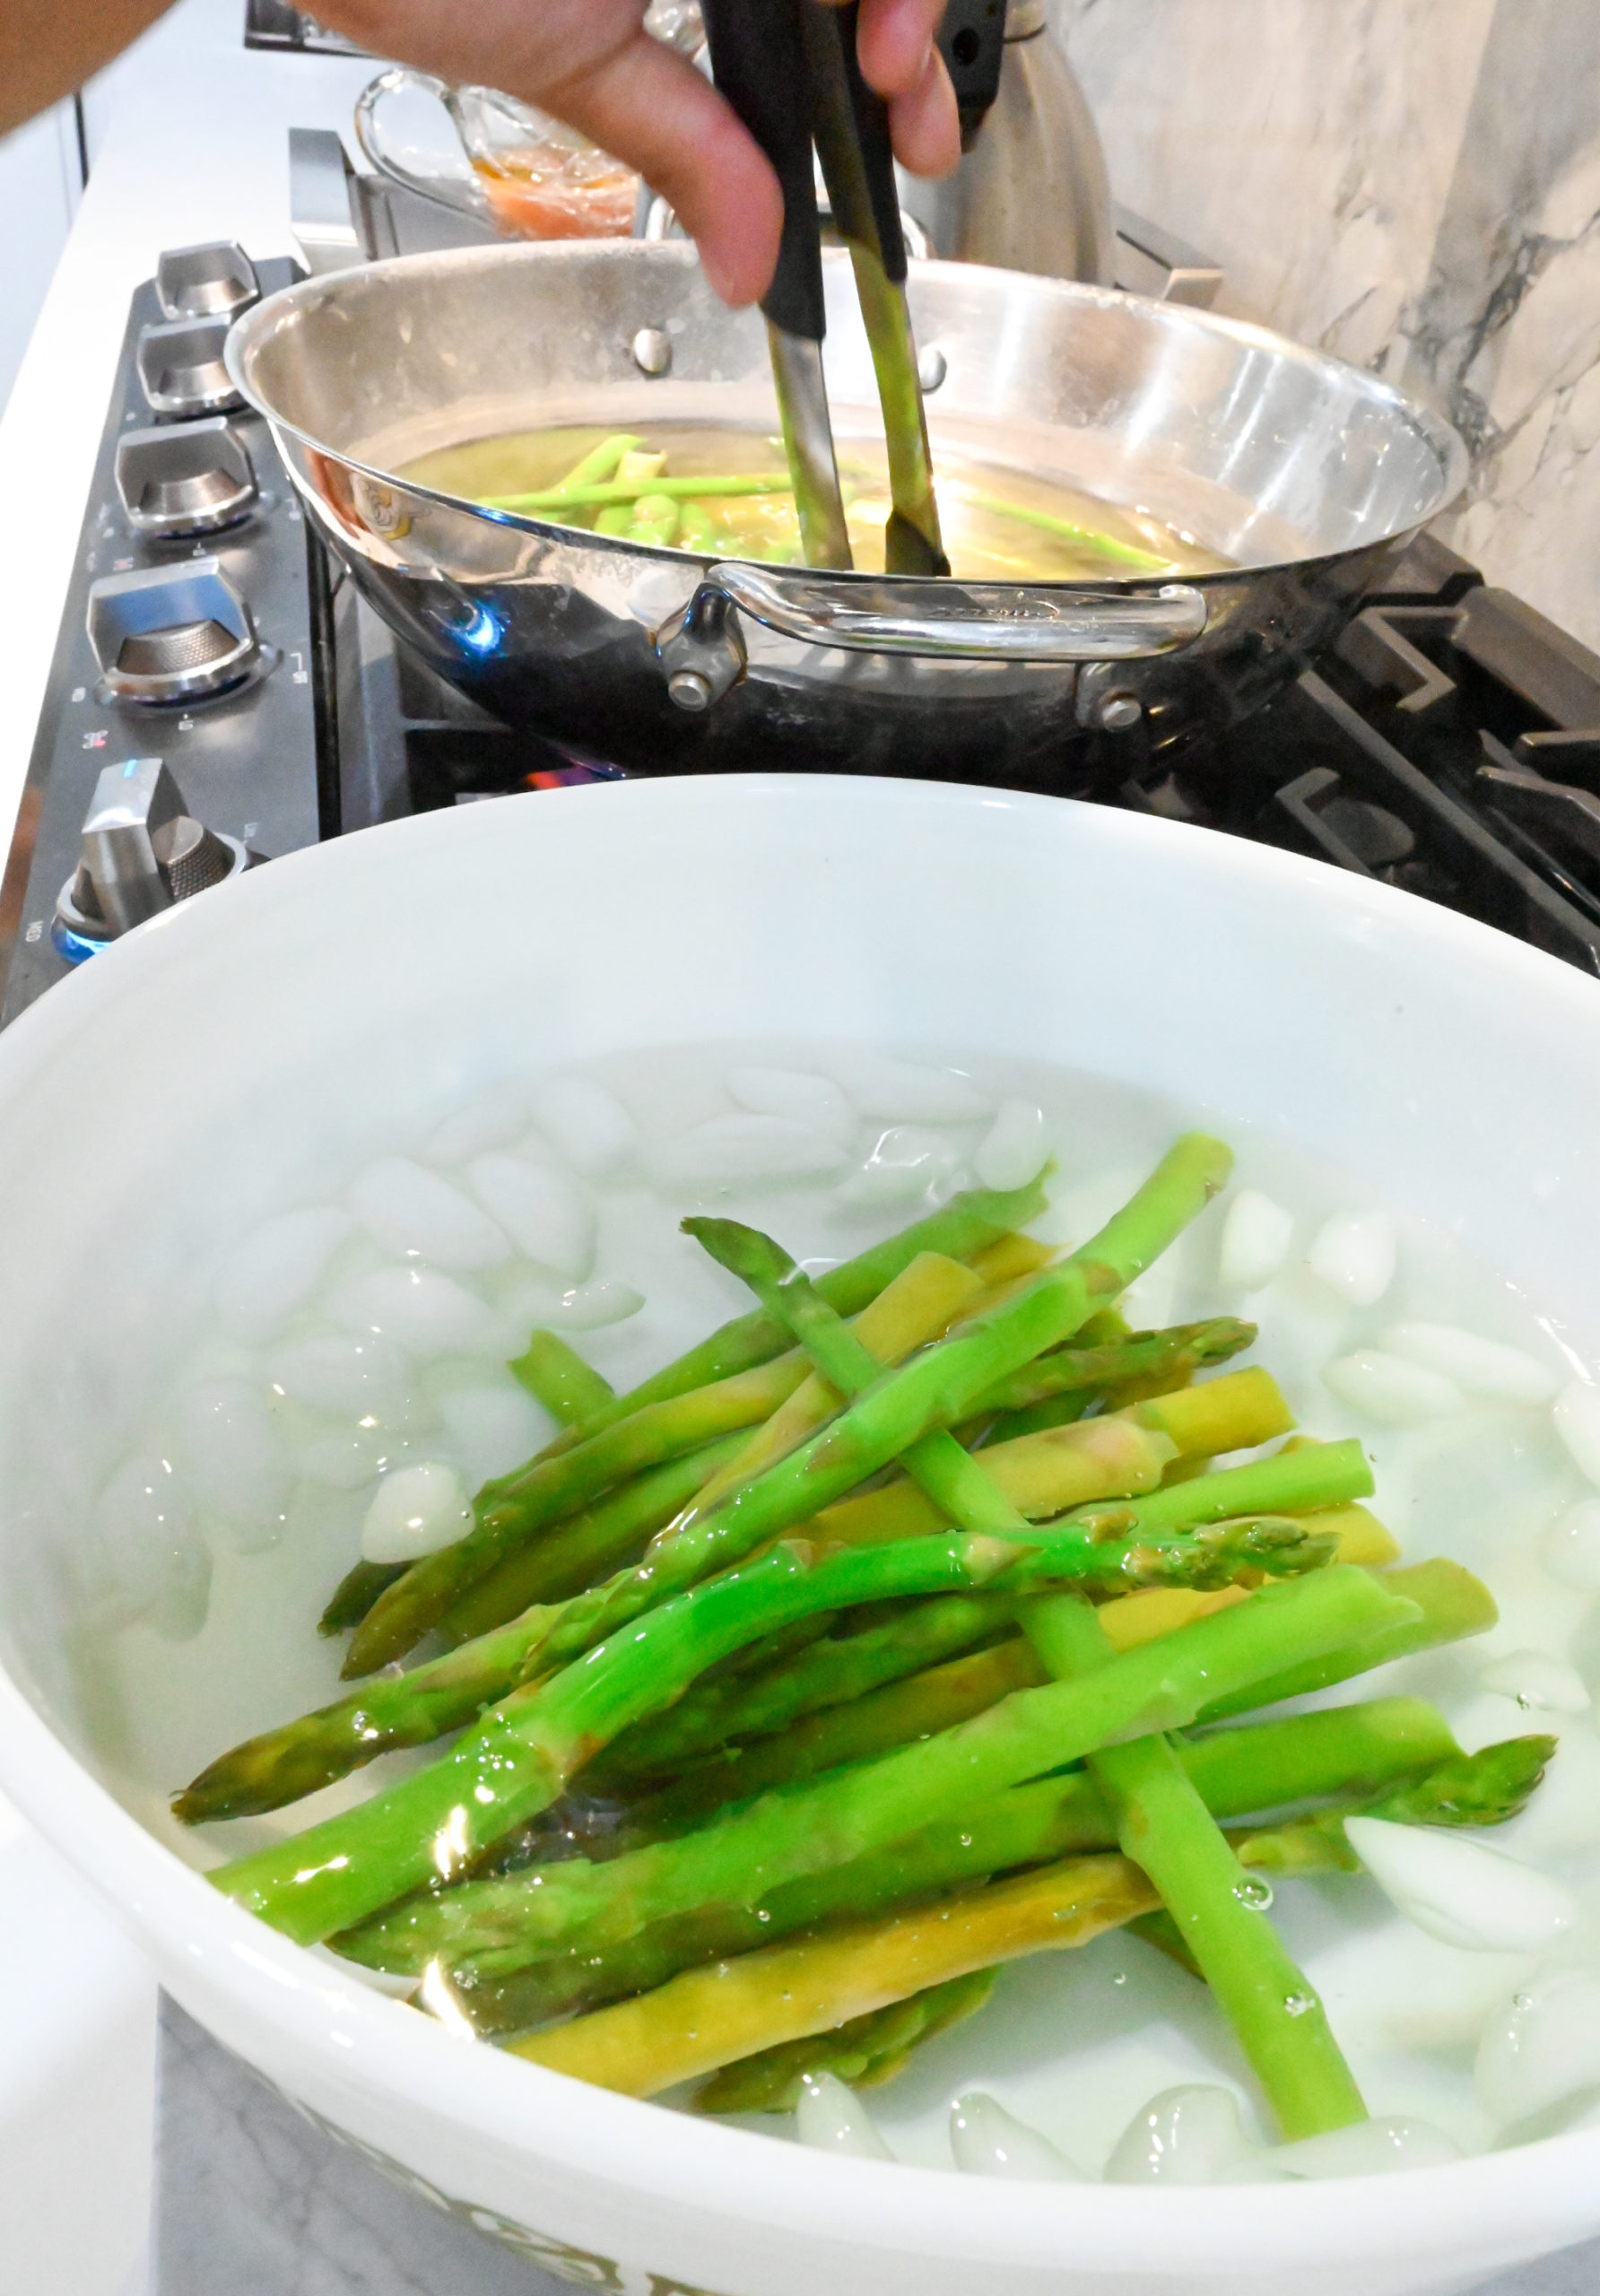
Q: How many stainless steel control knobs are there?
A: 5